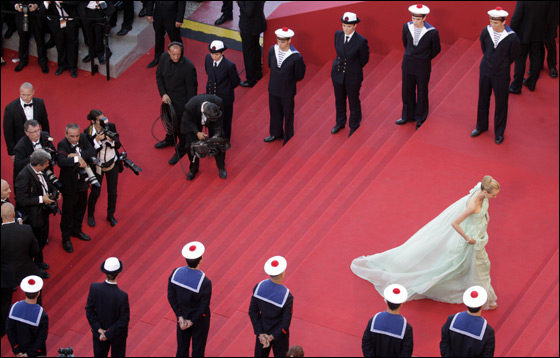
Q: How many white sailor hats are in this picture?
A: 11